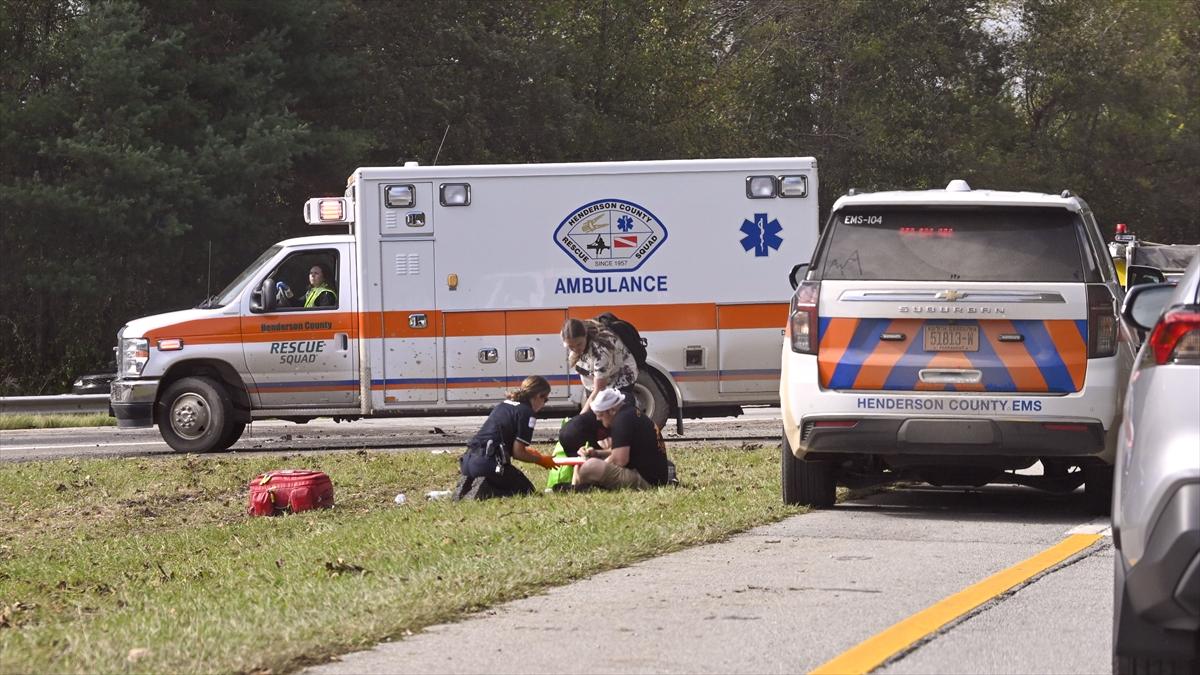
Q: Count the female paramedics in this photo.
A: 2